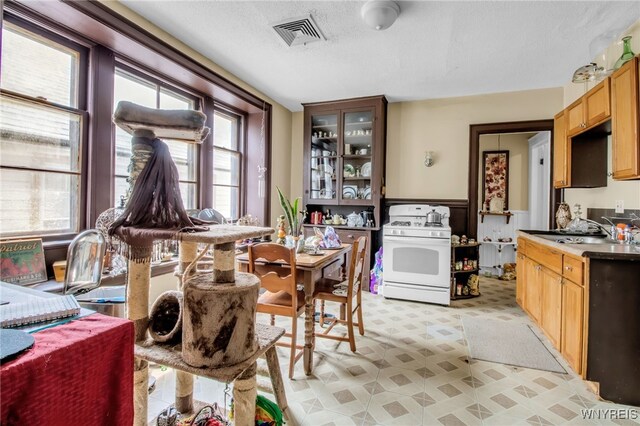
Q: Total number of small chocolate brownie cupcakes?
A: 0